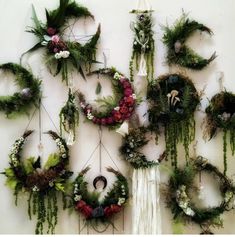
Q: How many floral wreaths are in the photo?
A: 10